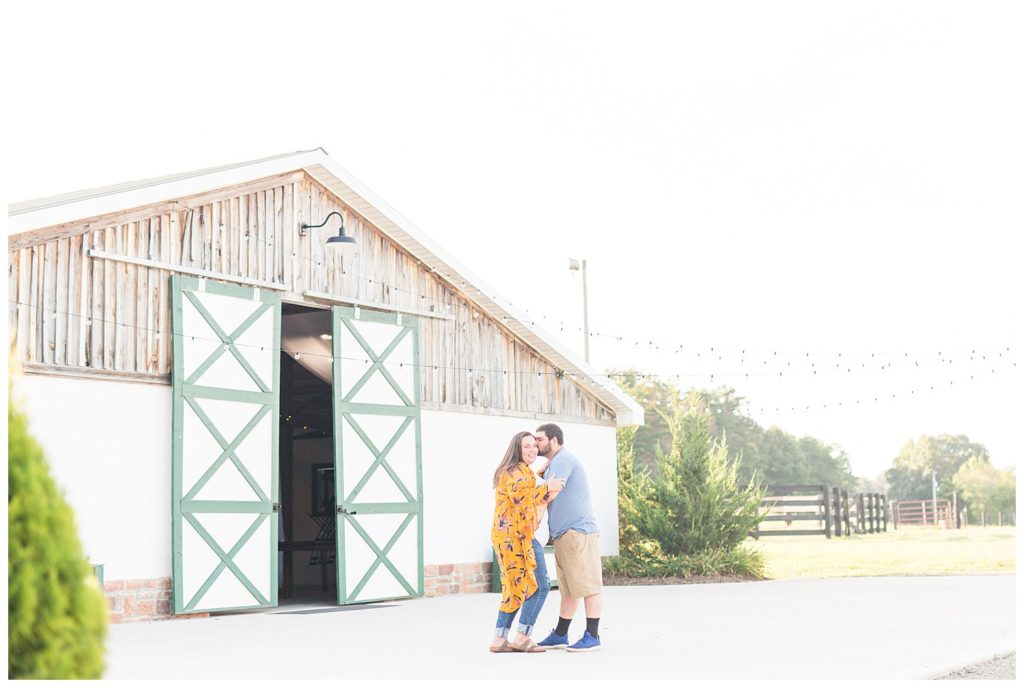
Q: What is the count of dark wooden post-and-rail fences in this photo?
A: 1